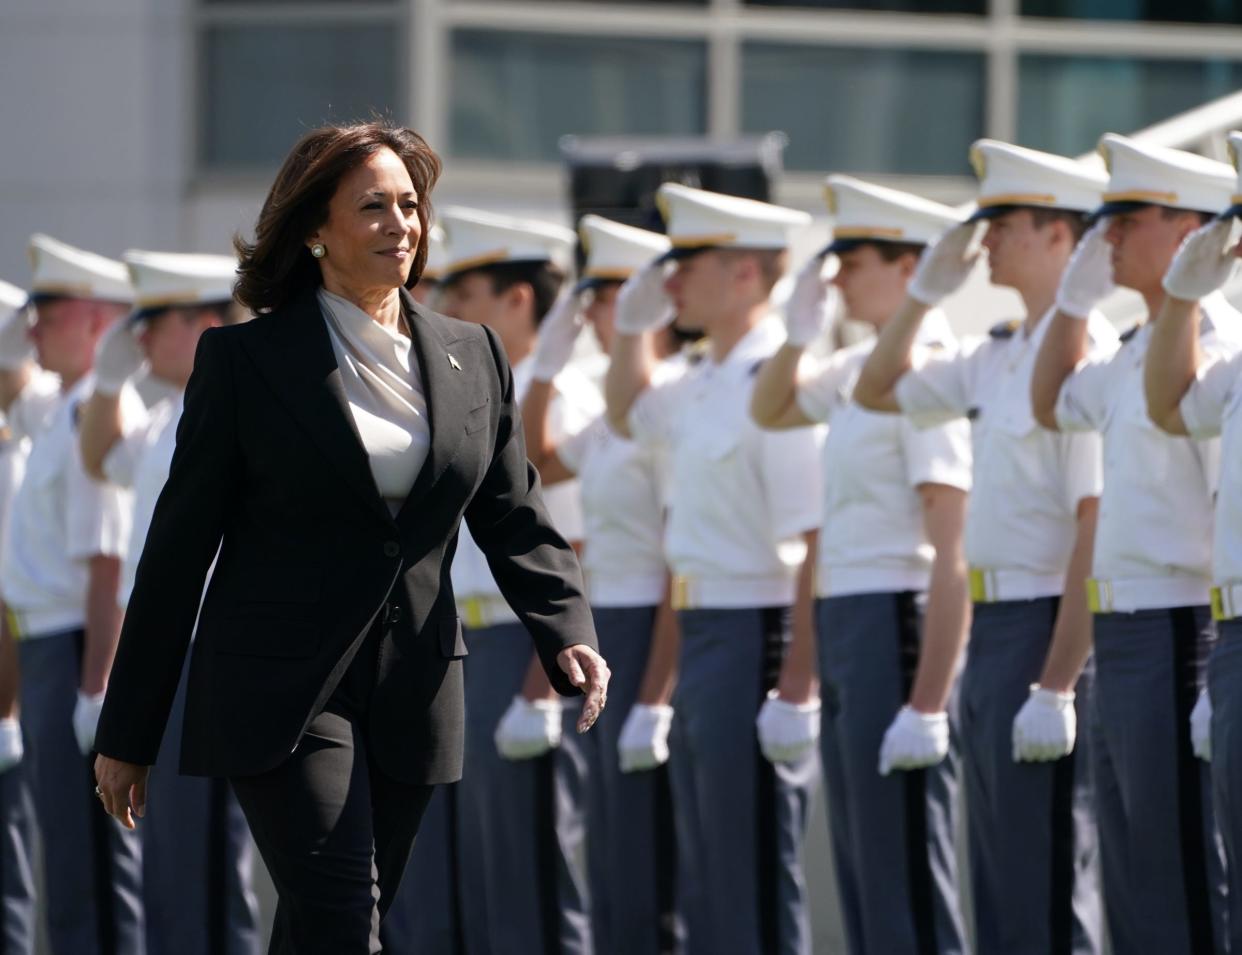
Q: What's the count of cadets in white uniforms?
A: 11